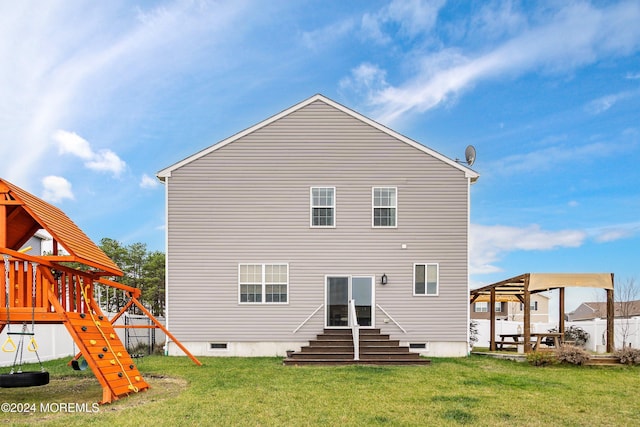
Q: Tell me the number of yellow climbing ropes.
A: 1